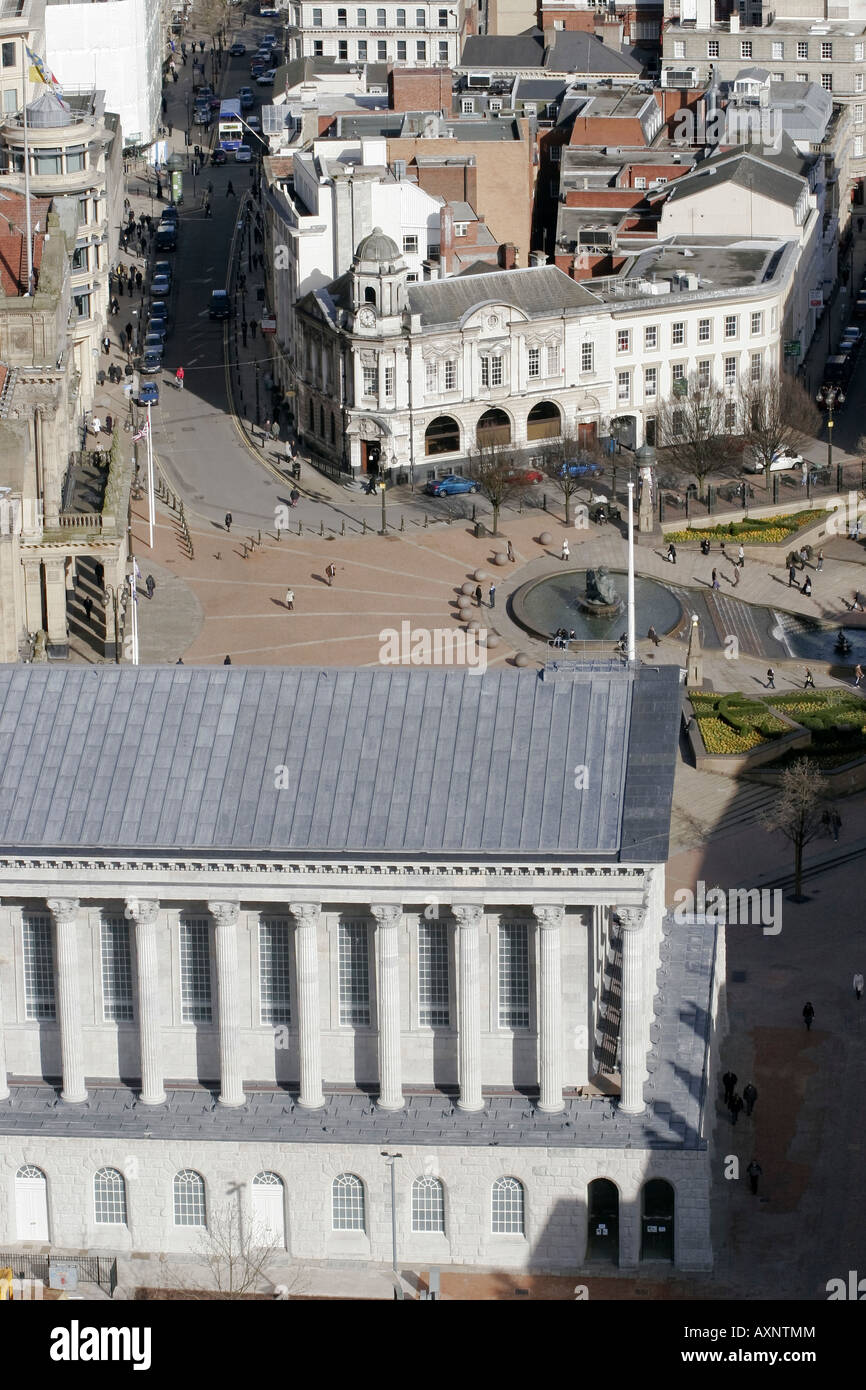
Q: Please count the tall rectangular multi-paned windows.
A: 7